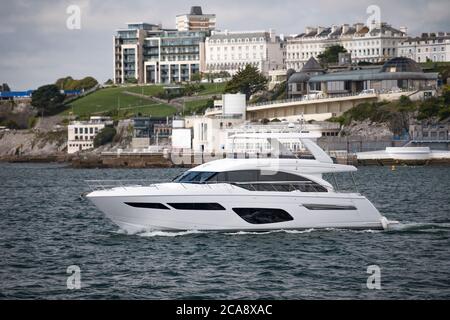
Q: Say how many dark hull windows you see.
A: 3